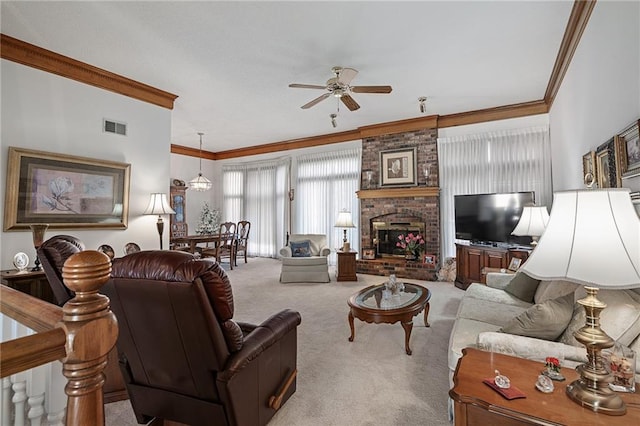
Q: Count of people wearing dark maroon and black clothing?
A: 0